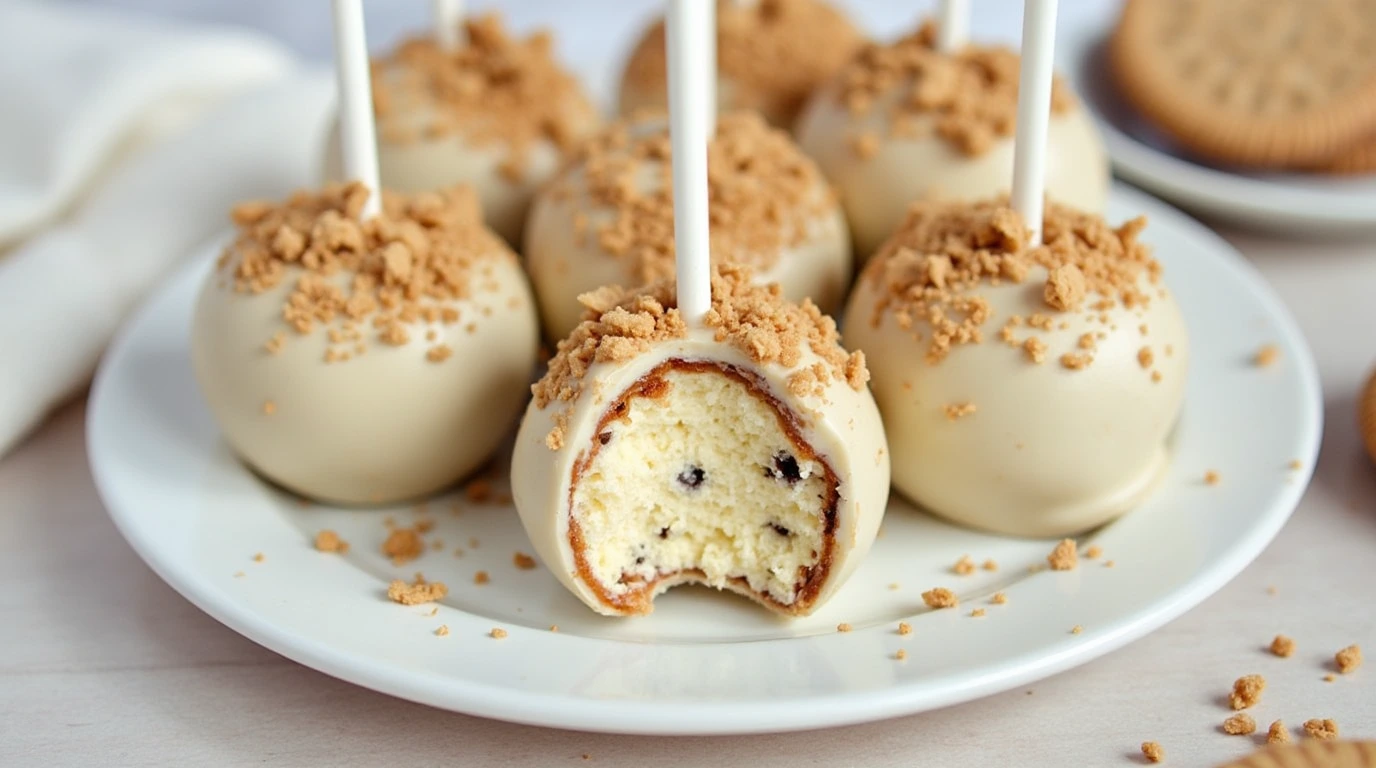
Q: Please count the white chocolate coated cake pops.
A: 7